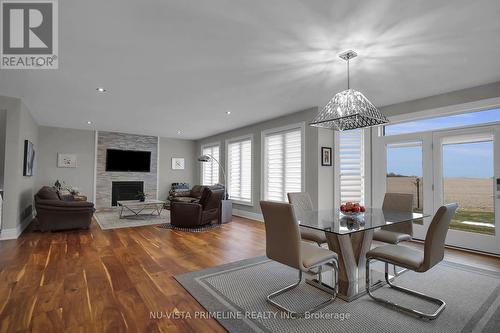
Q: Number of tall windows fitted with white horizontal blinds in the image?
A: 4